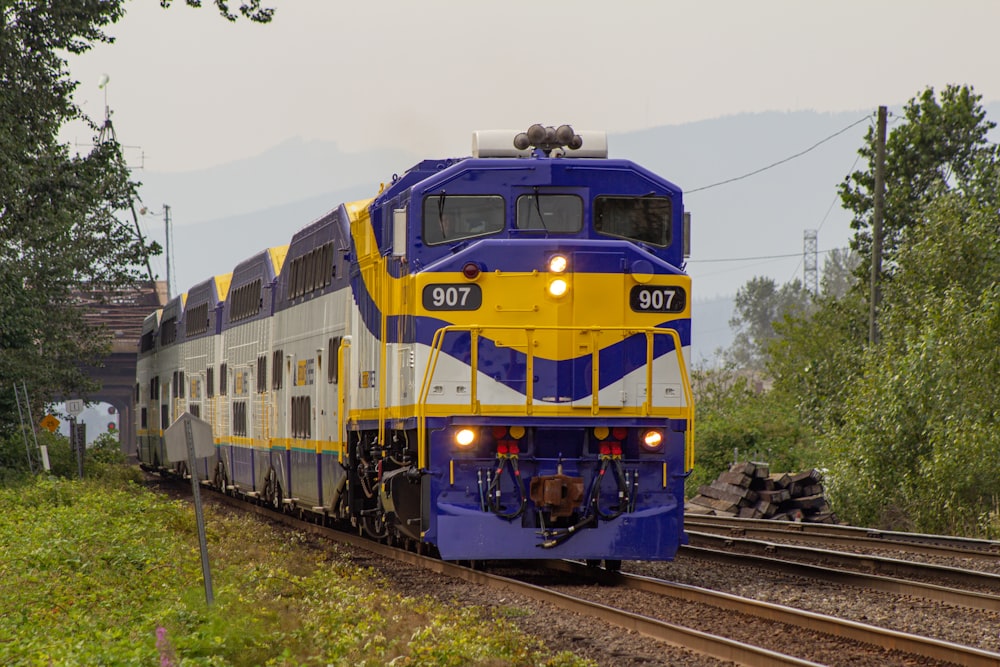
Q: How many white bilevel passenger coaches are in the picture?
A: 5